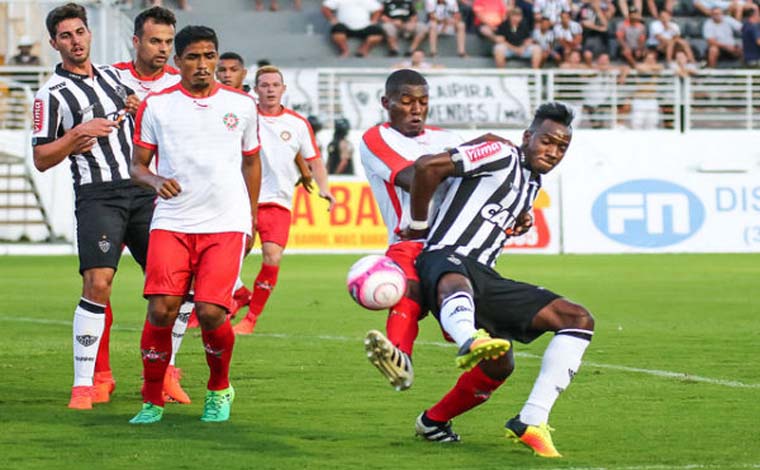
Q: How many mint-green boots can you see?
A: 2